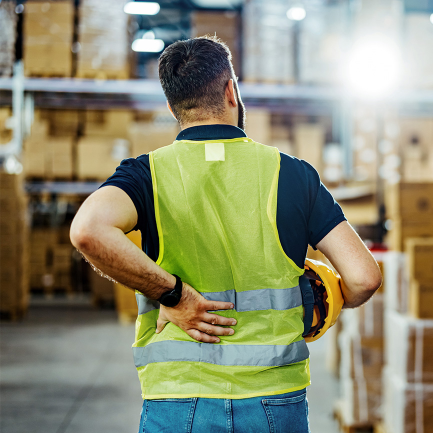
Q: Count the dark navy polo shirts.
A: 1